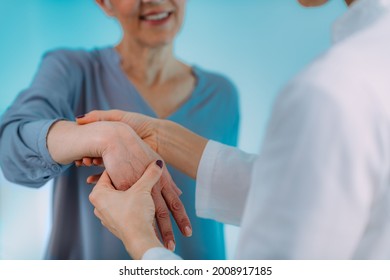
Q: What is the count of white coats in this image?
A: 1